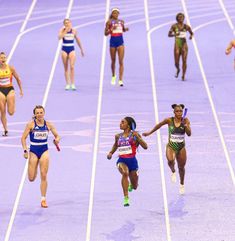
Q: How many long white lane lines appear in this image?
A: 6